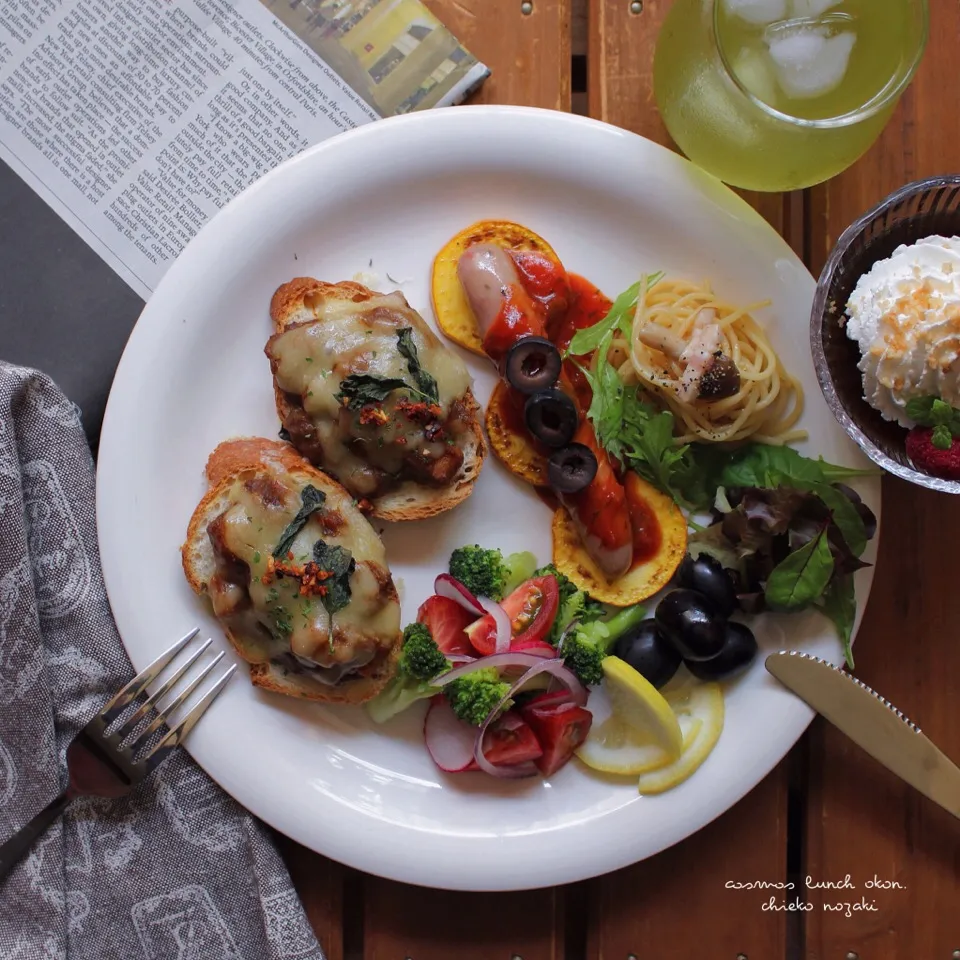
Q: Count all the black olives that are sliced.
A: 3